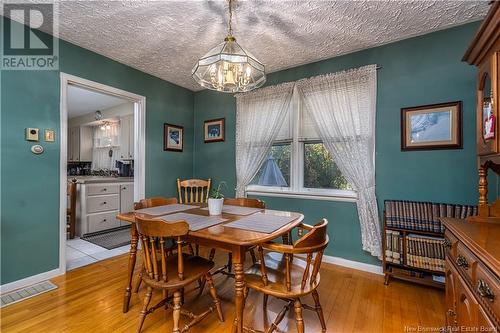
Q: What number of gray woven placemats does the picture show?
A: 4